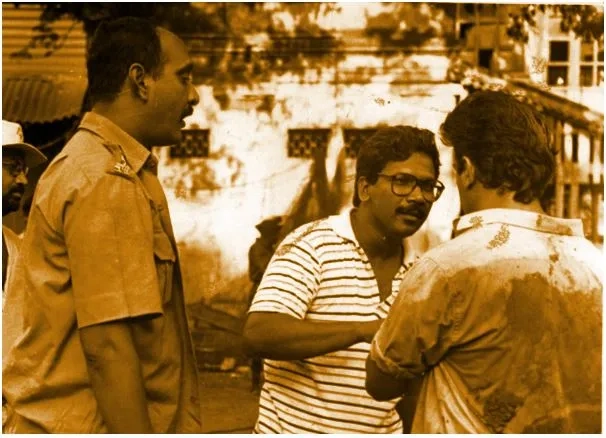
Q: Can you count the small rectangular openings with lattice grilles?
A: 3